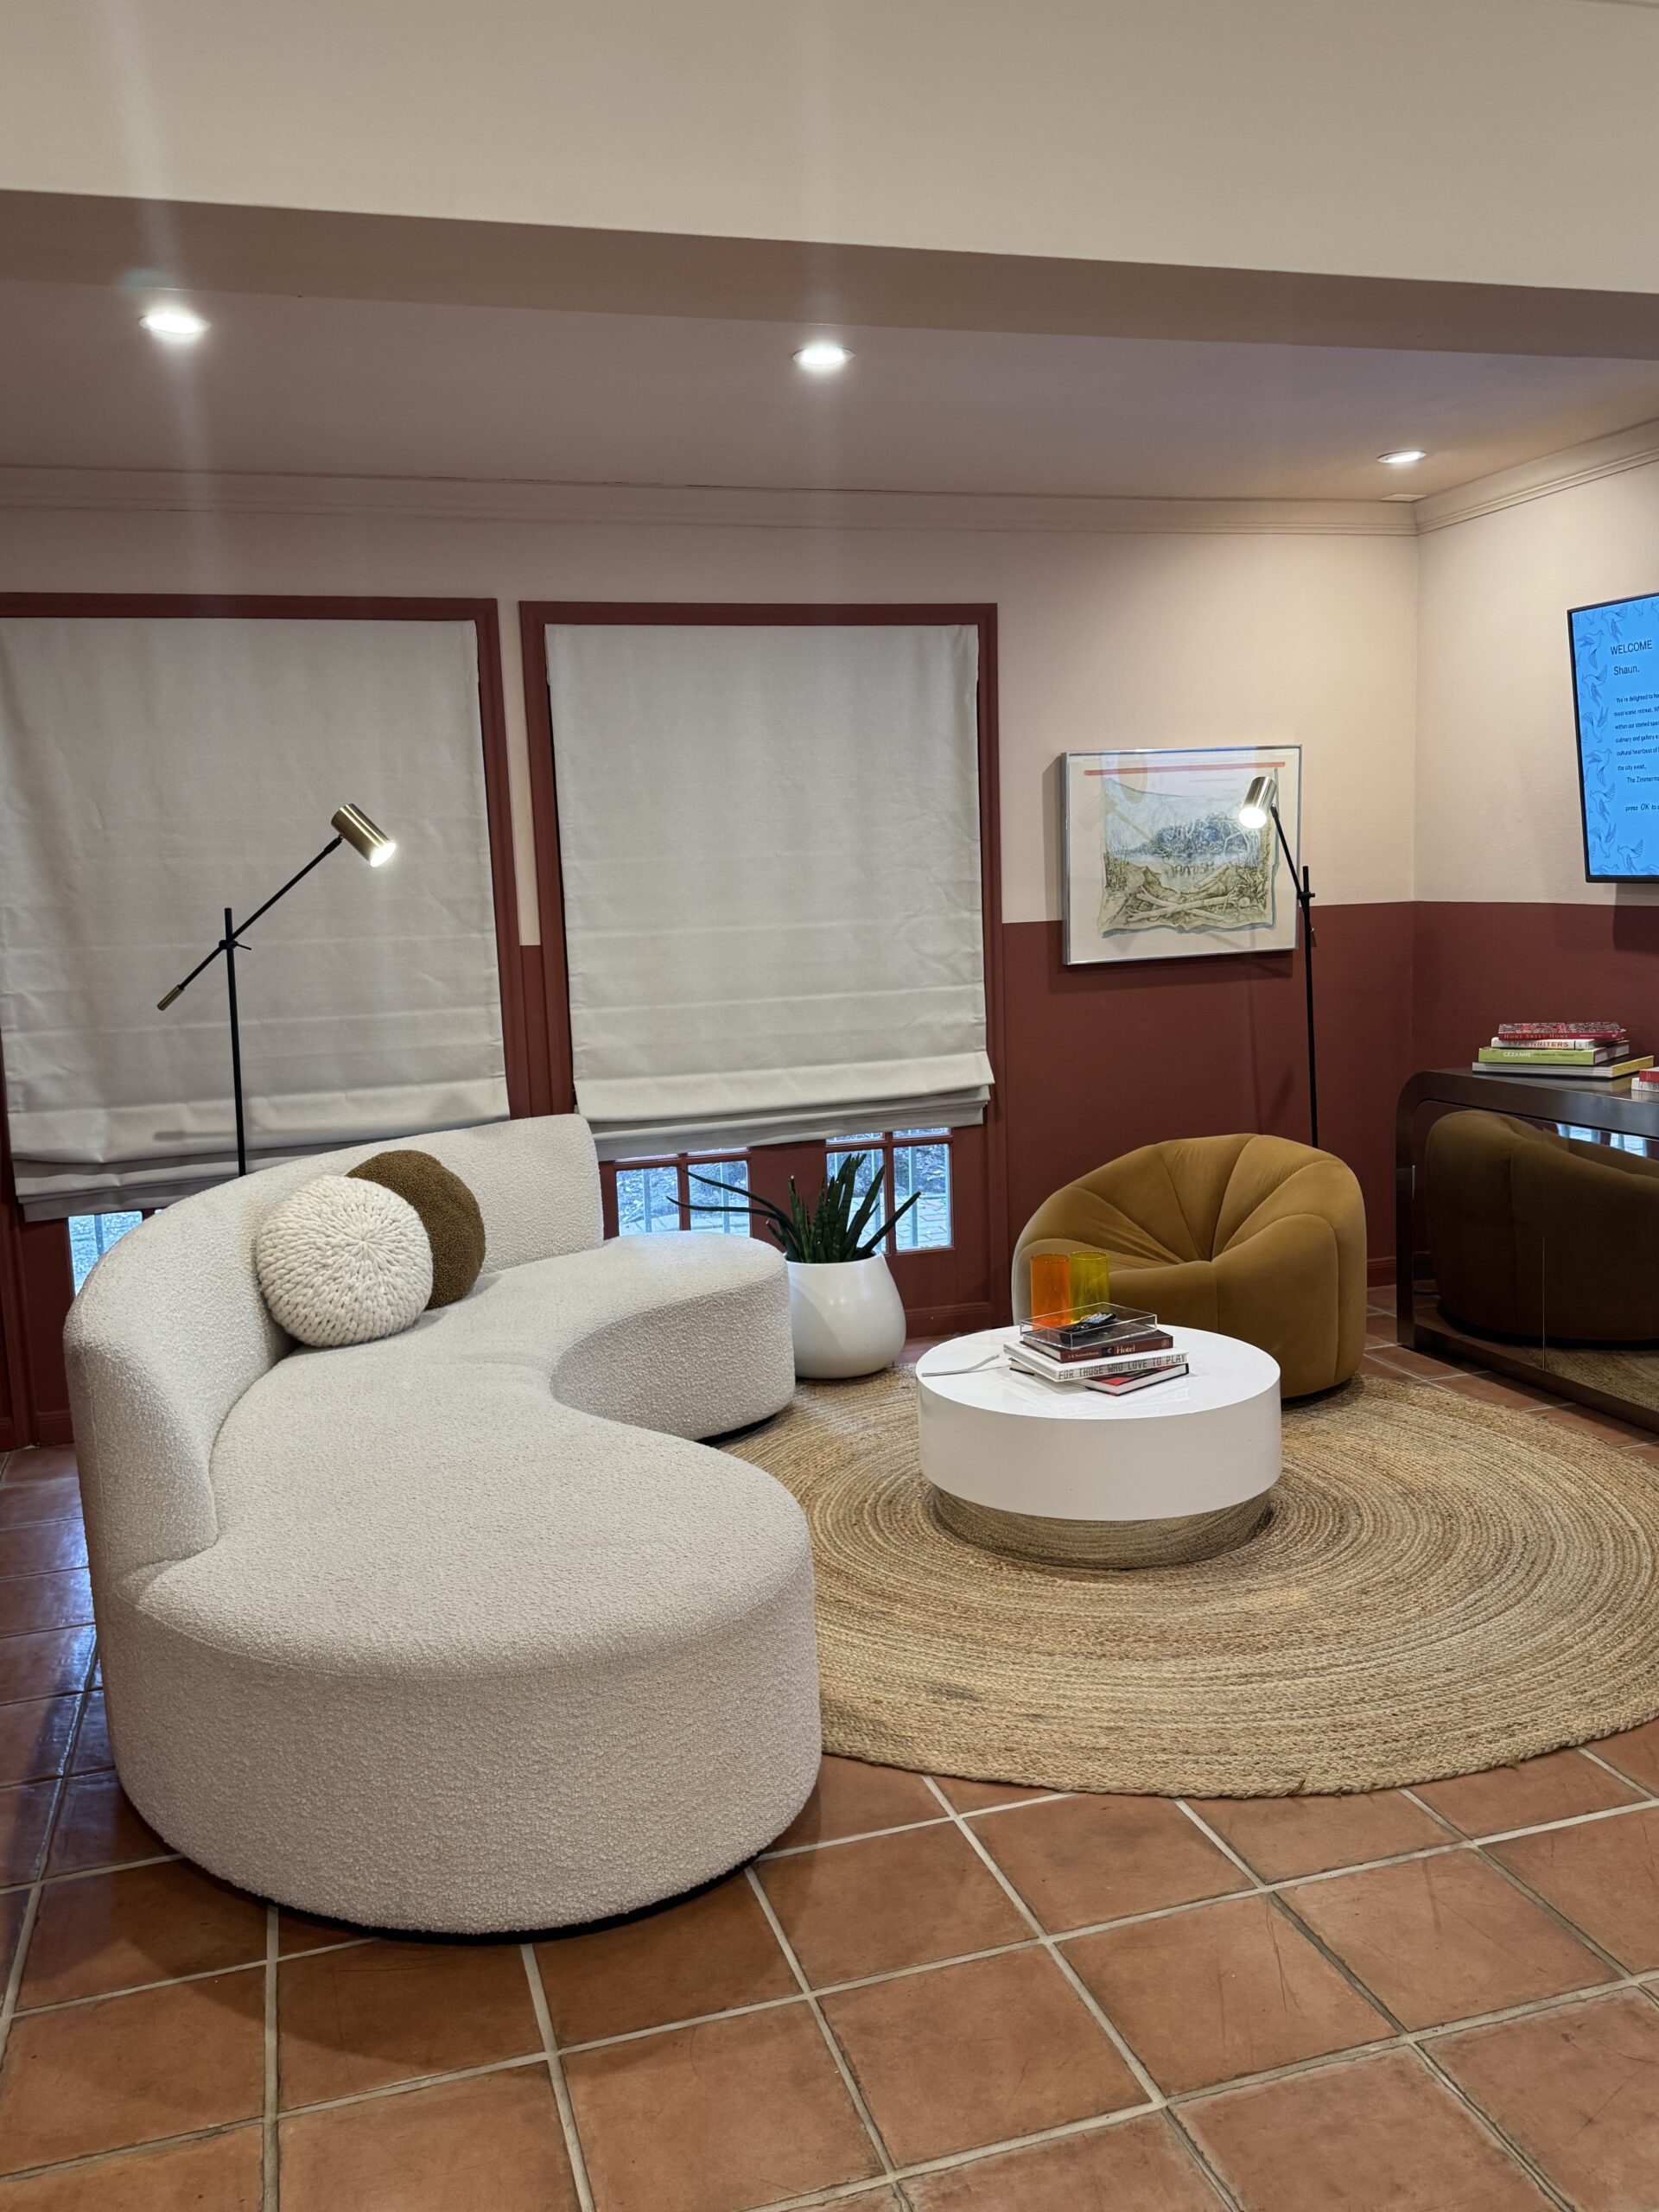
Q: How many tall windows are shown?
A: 2